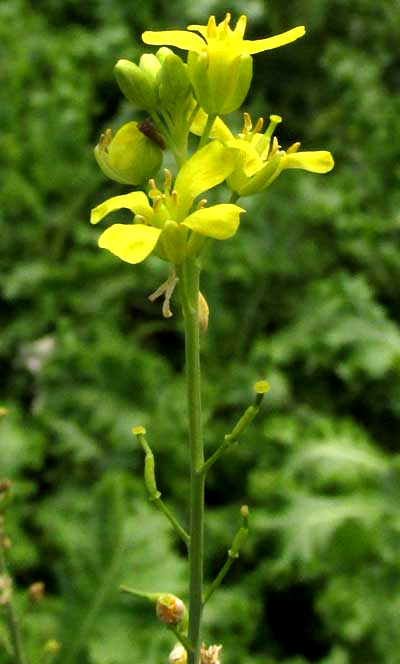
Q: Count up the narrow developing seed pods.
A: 3